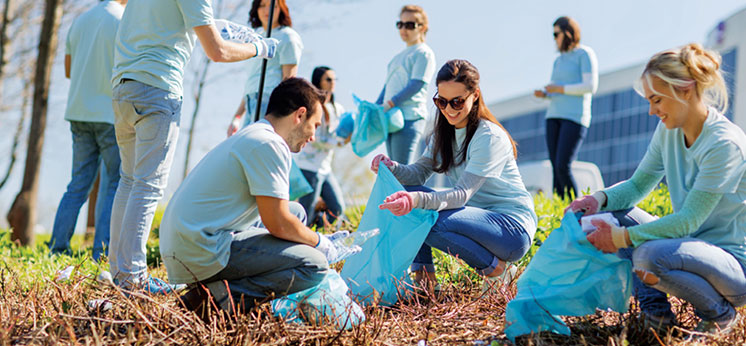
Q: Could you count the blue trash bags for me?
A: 5